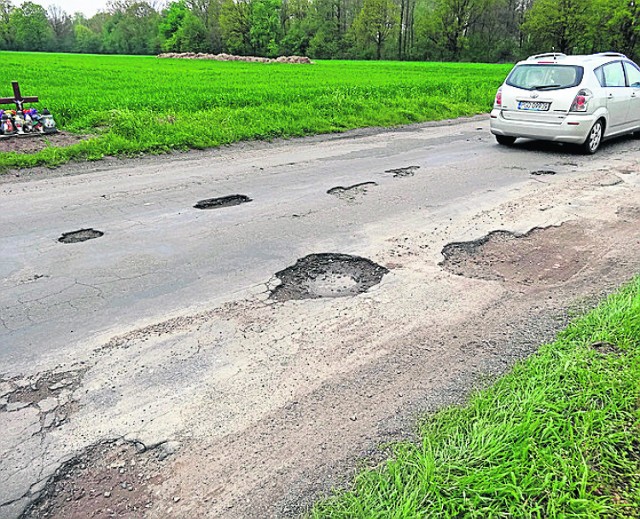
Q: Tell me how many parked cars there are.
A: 0